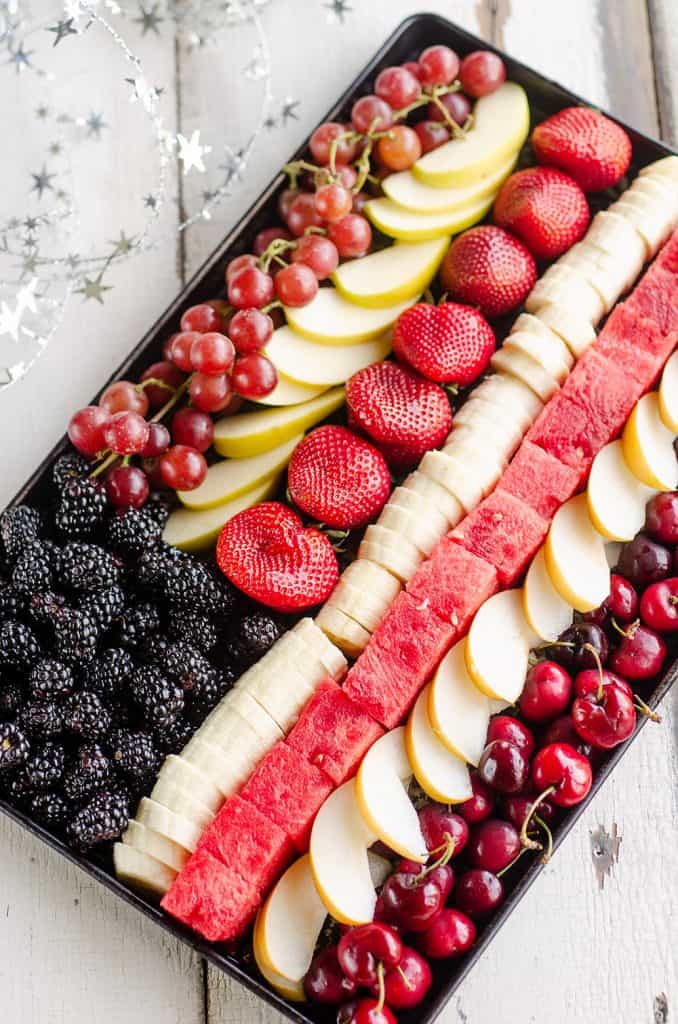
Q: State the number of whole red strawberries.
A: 7